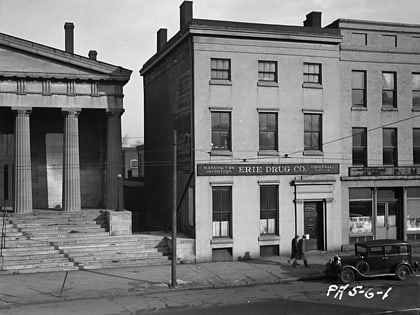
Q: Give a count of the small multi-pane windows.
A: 3